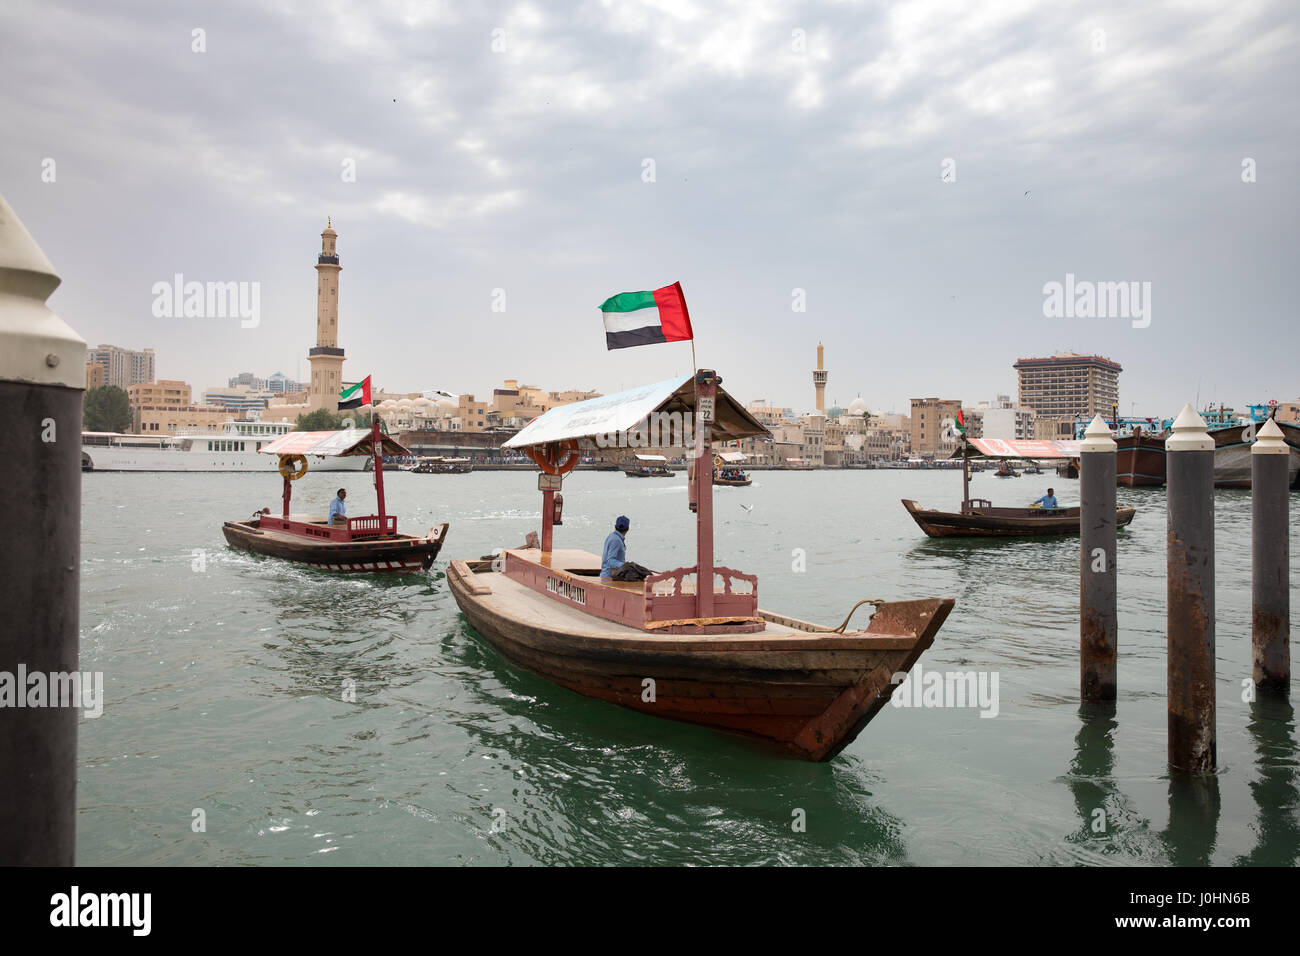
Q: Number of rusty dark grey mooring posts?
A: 3